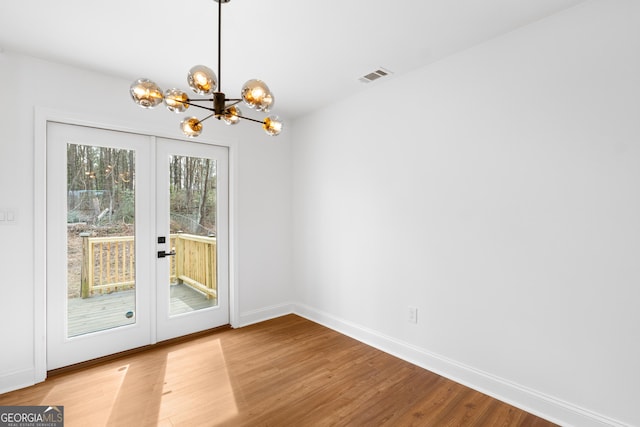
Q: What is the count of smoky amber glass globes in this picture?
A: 8